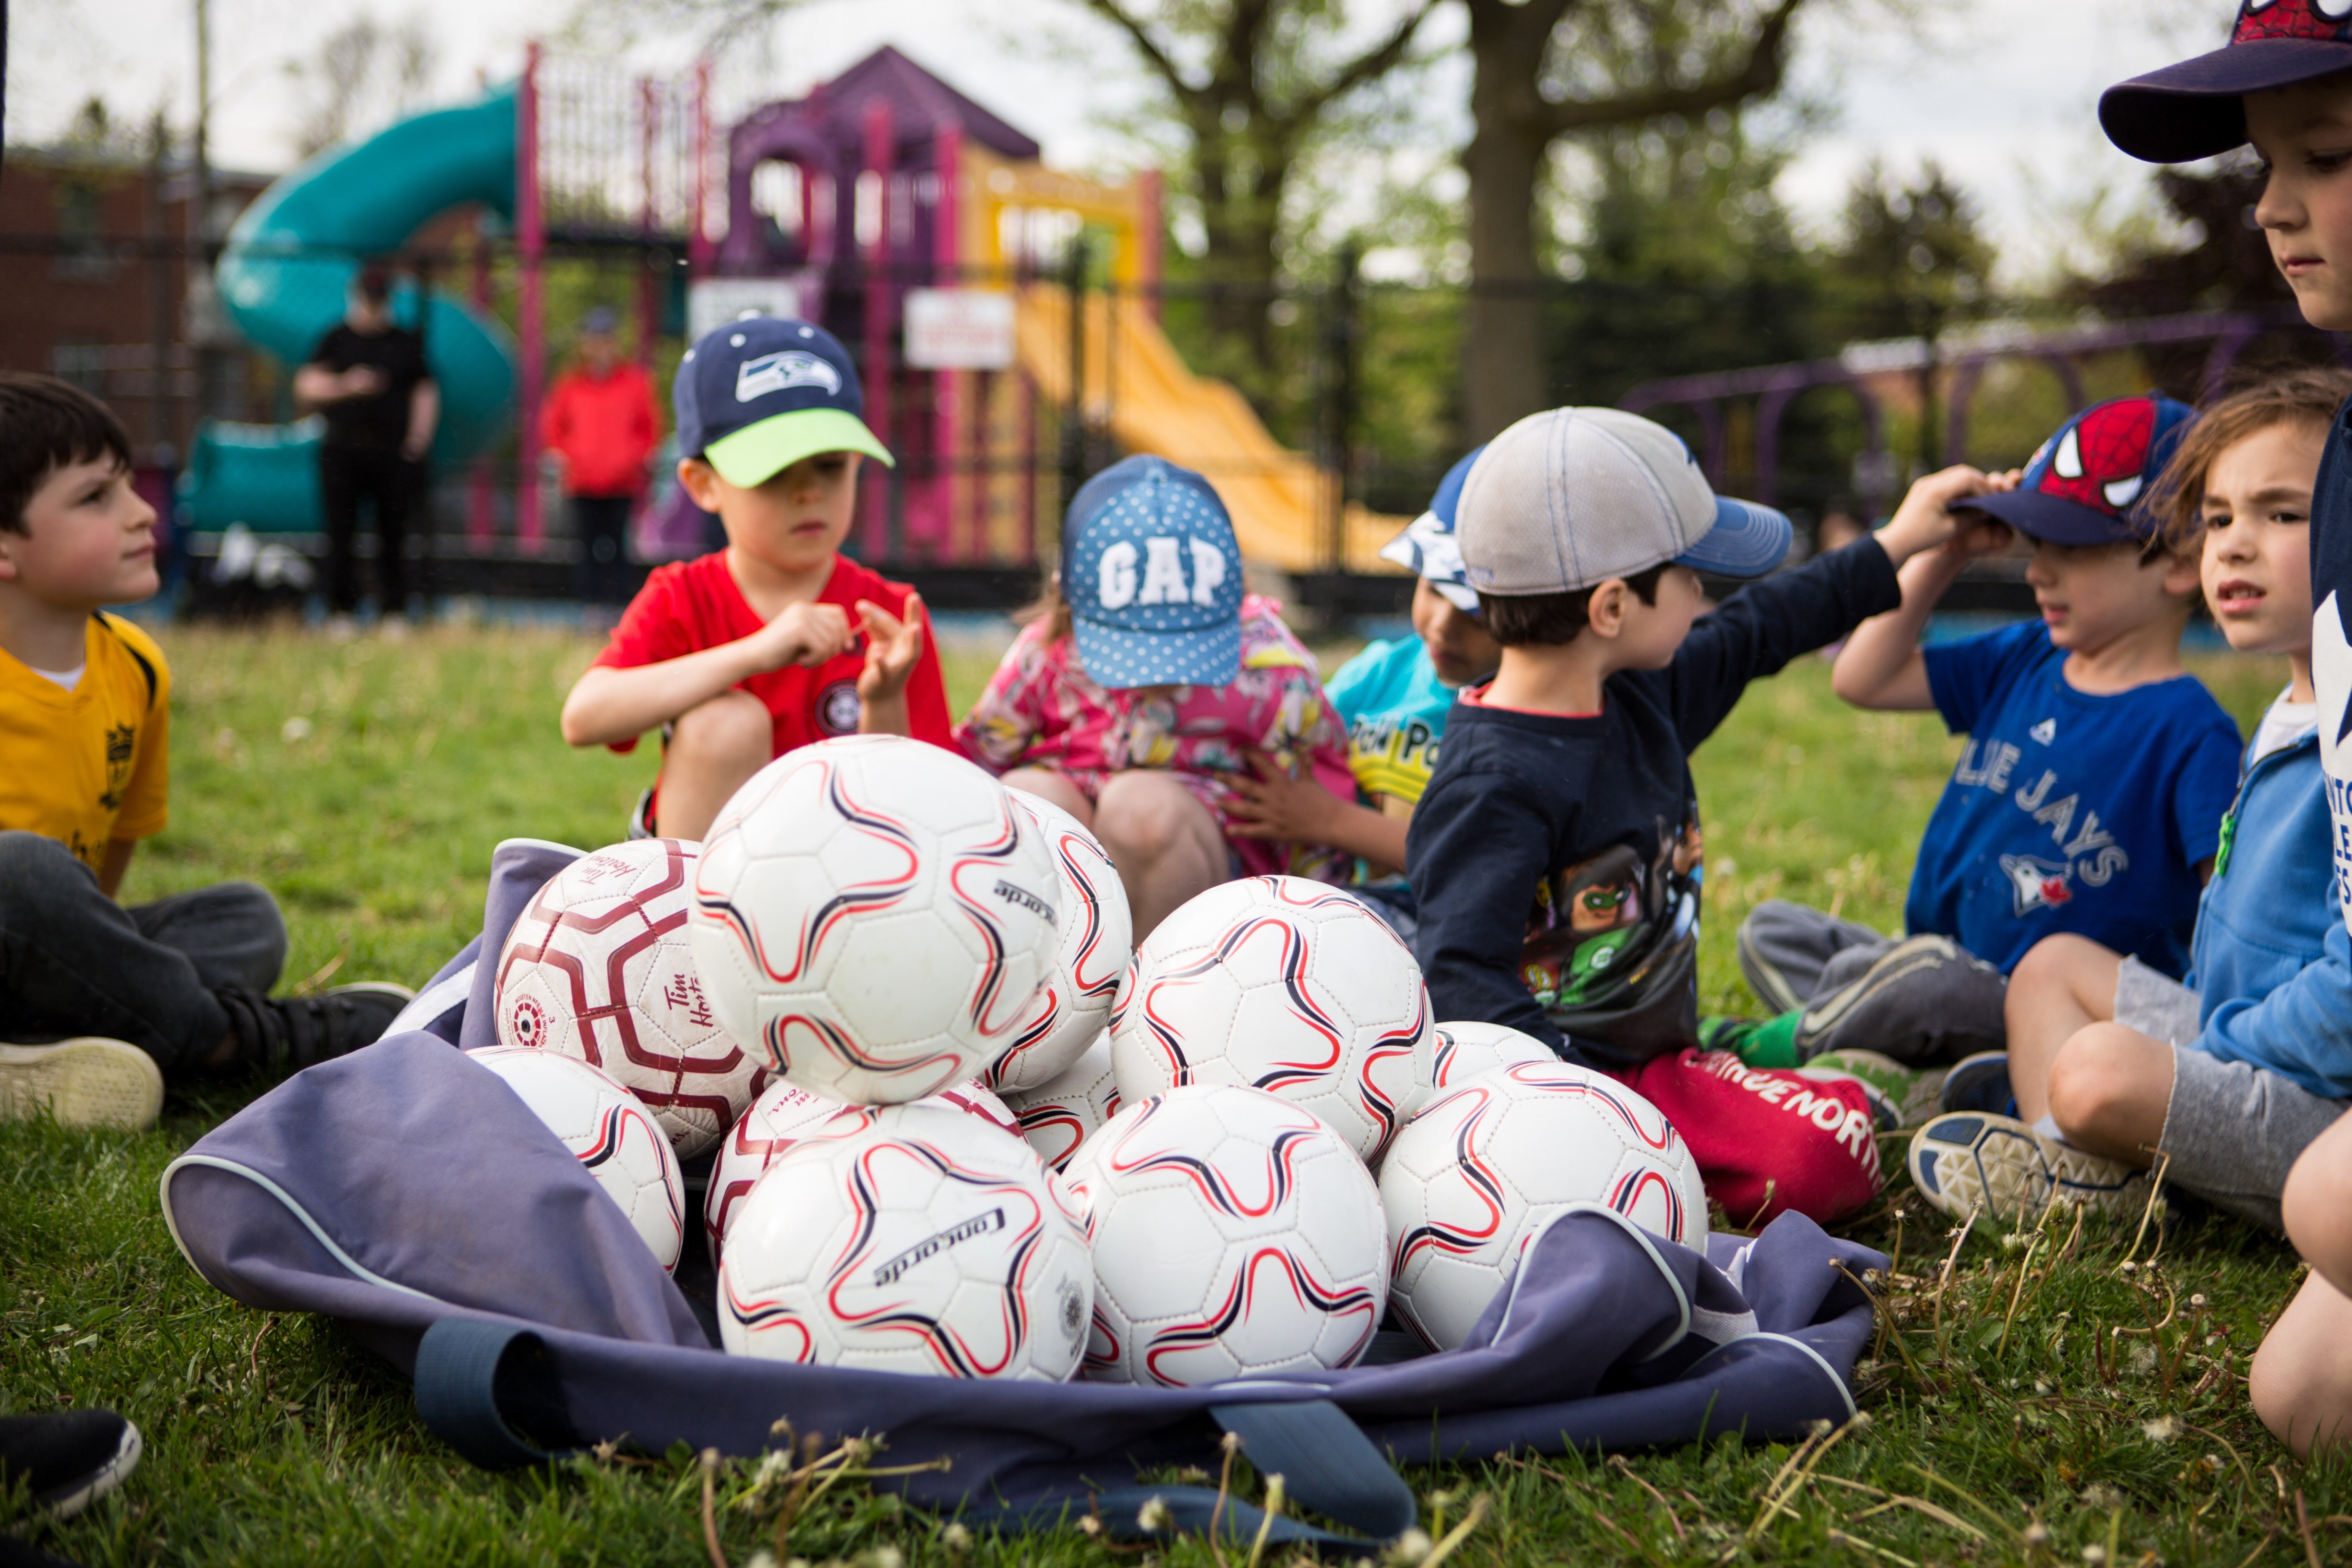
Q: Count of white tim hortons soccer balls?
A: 2